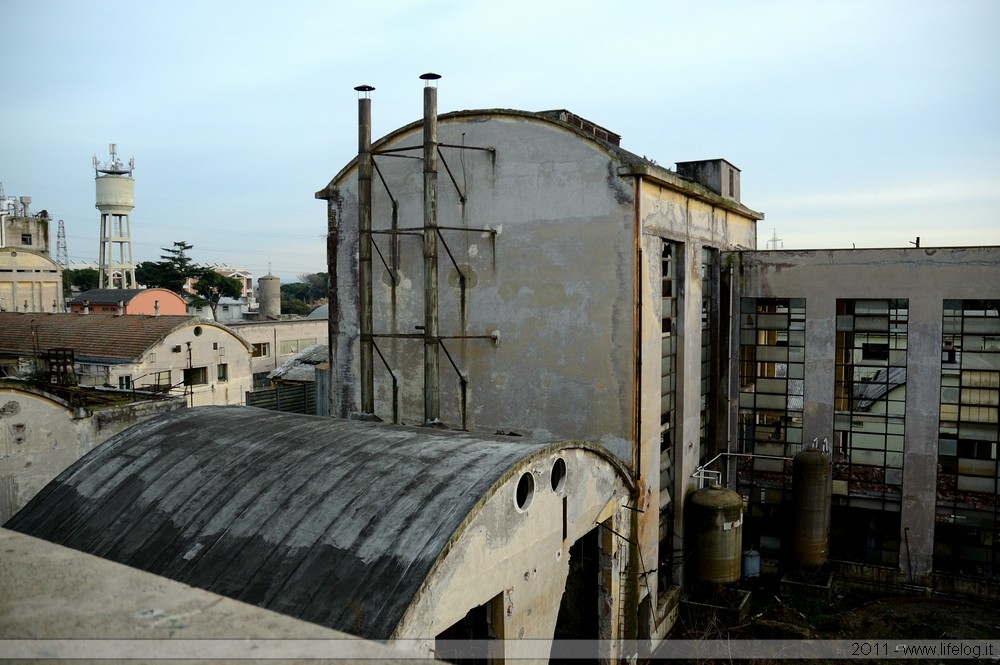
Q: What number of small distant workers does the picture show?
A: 0